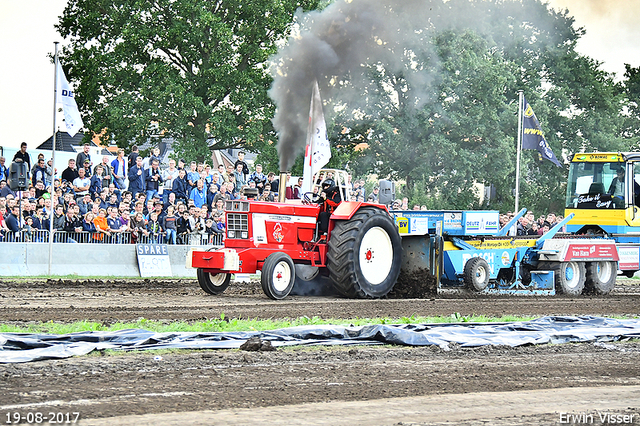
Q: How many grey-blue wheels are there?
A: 3